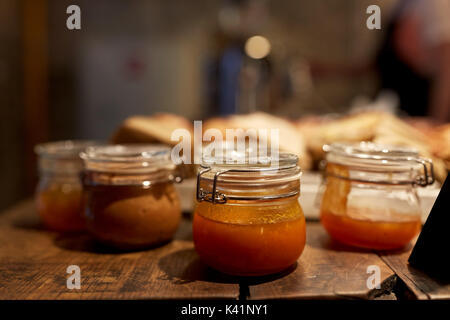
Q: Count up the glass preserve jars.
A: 4